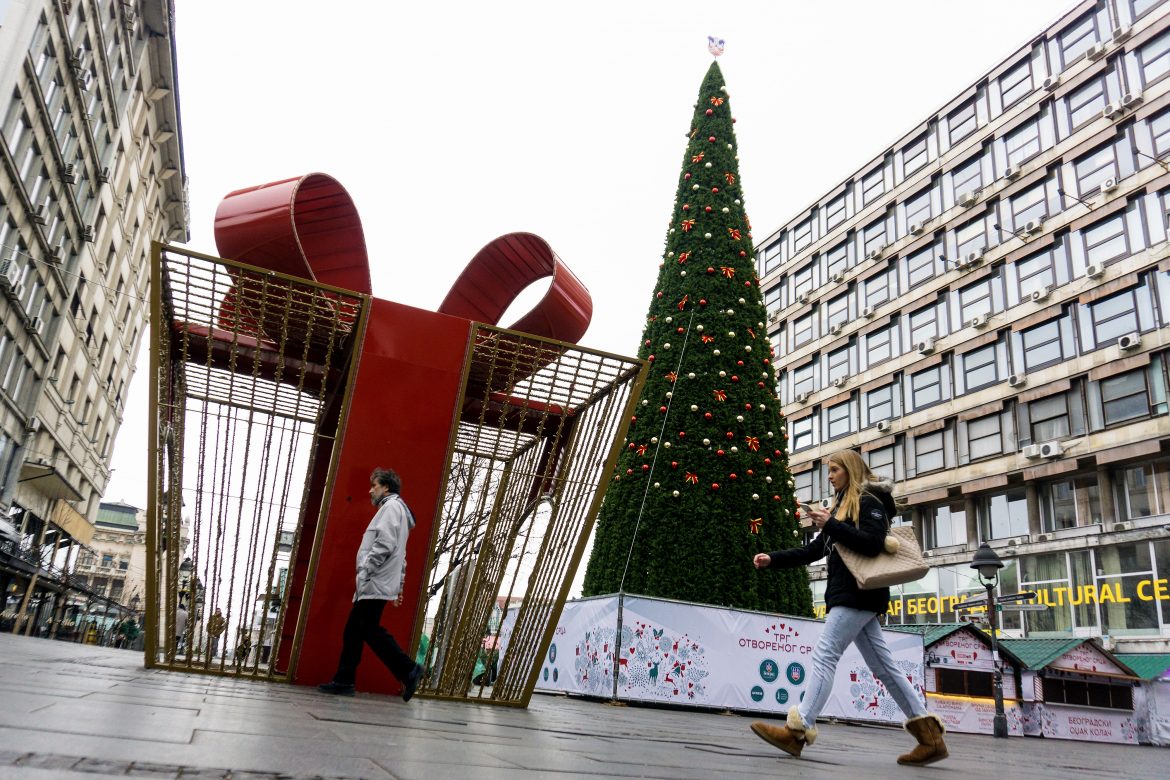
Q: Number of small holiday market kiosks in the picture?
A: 3